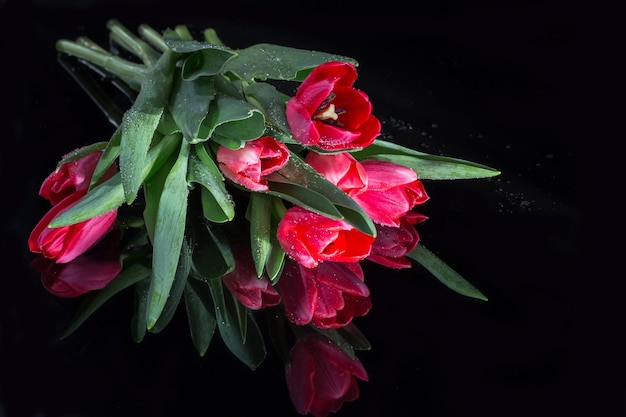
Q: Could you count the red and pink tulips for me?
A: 7